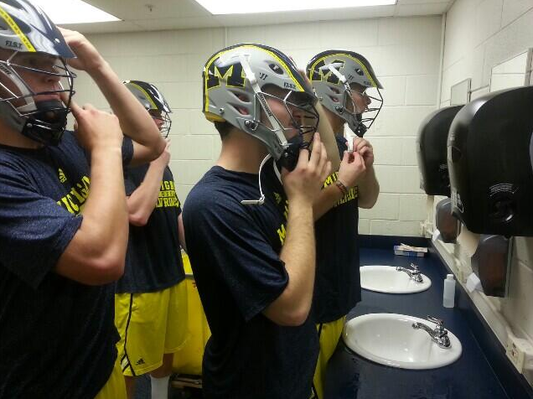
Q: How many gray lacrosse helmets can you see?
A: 4